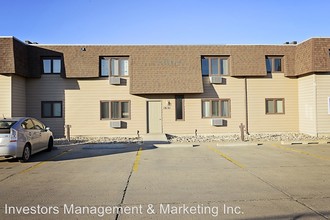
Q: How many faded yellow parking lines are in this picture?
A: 4